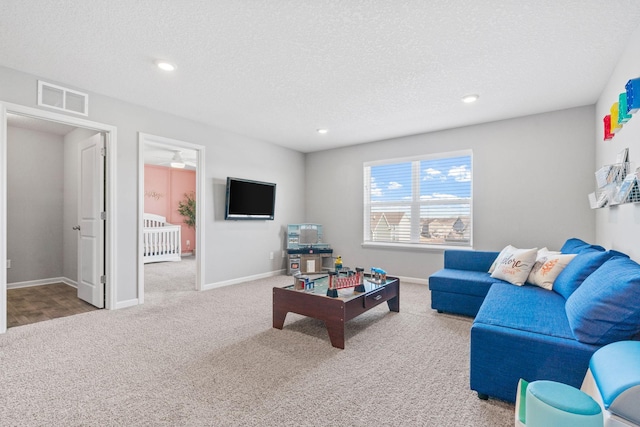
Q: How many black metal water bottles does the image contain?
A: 0